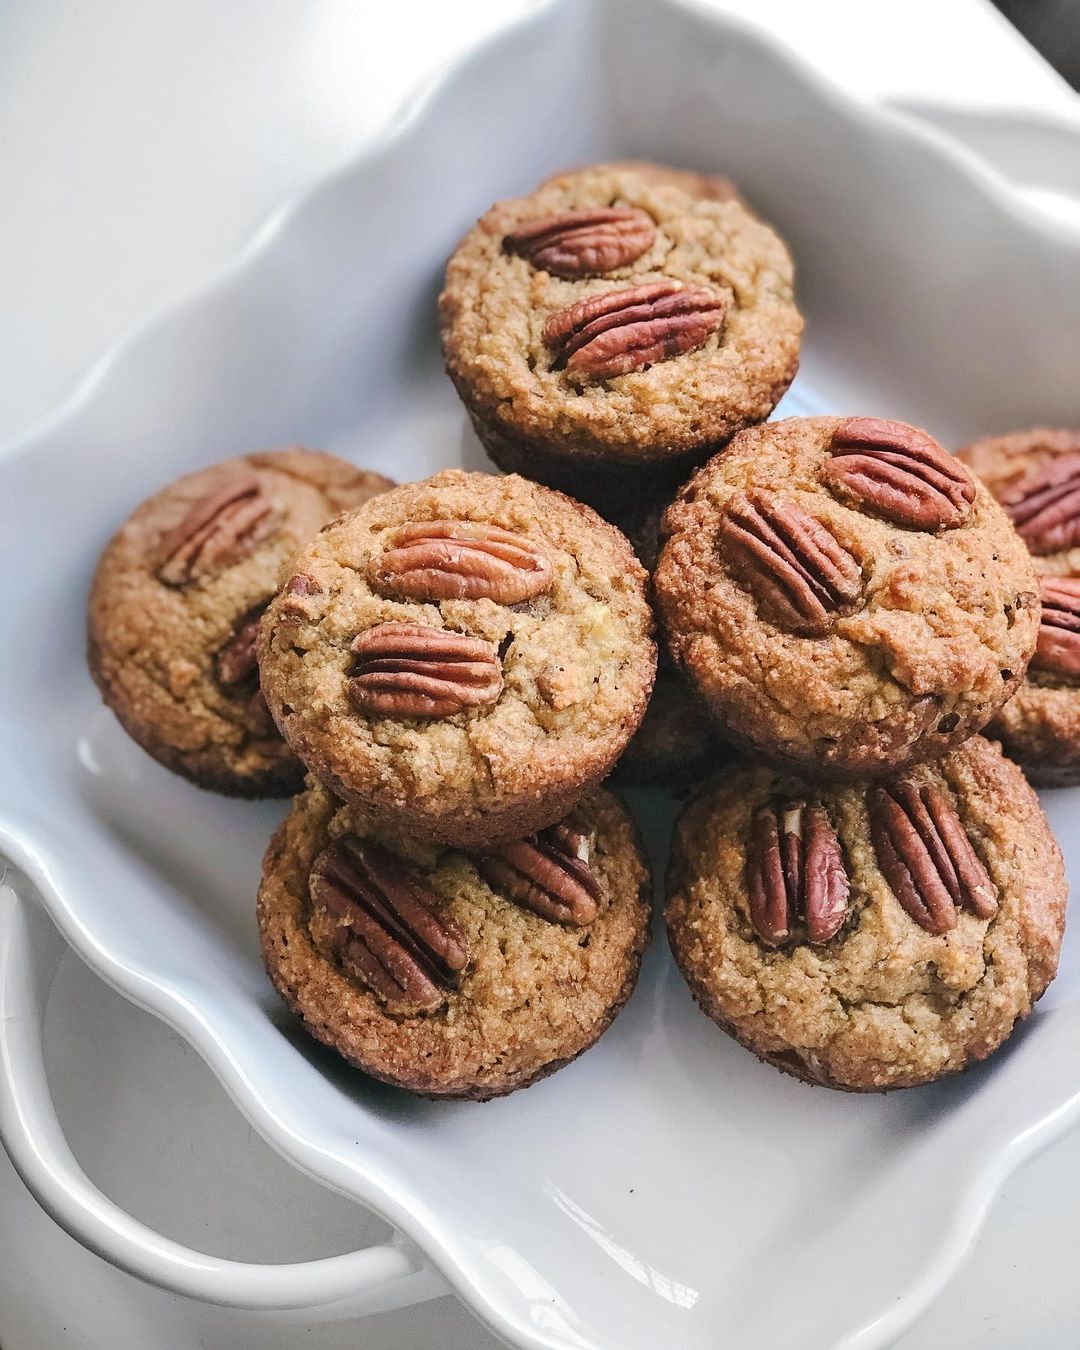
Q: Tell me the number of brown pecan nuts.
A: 14